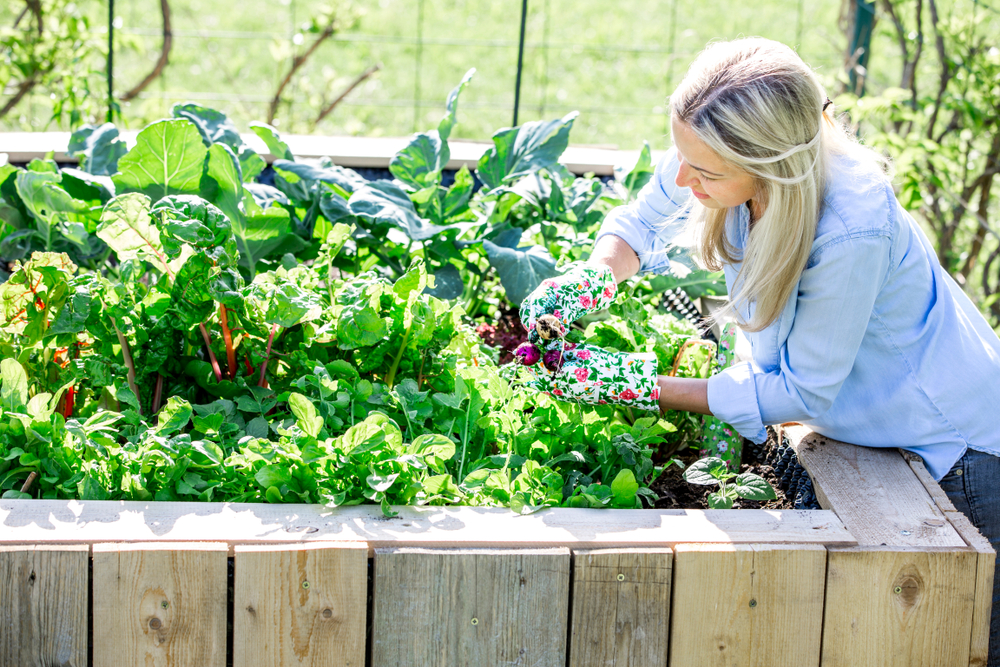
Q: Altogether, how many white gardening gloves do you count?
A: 2